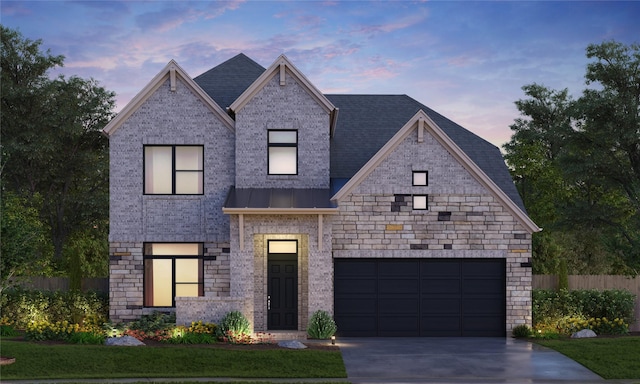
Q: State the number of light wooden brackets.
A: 5